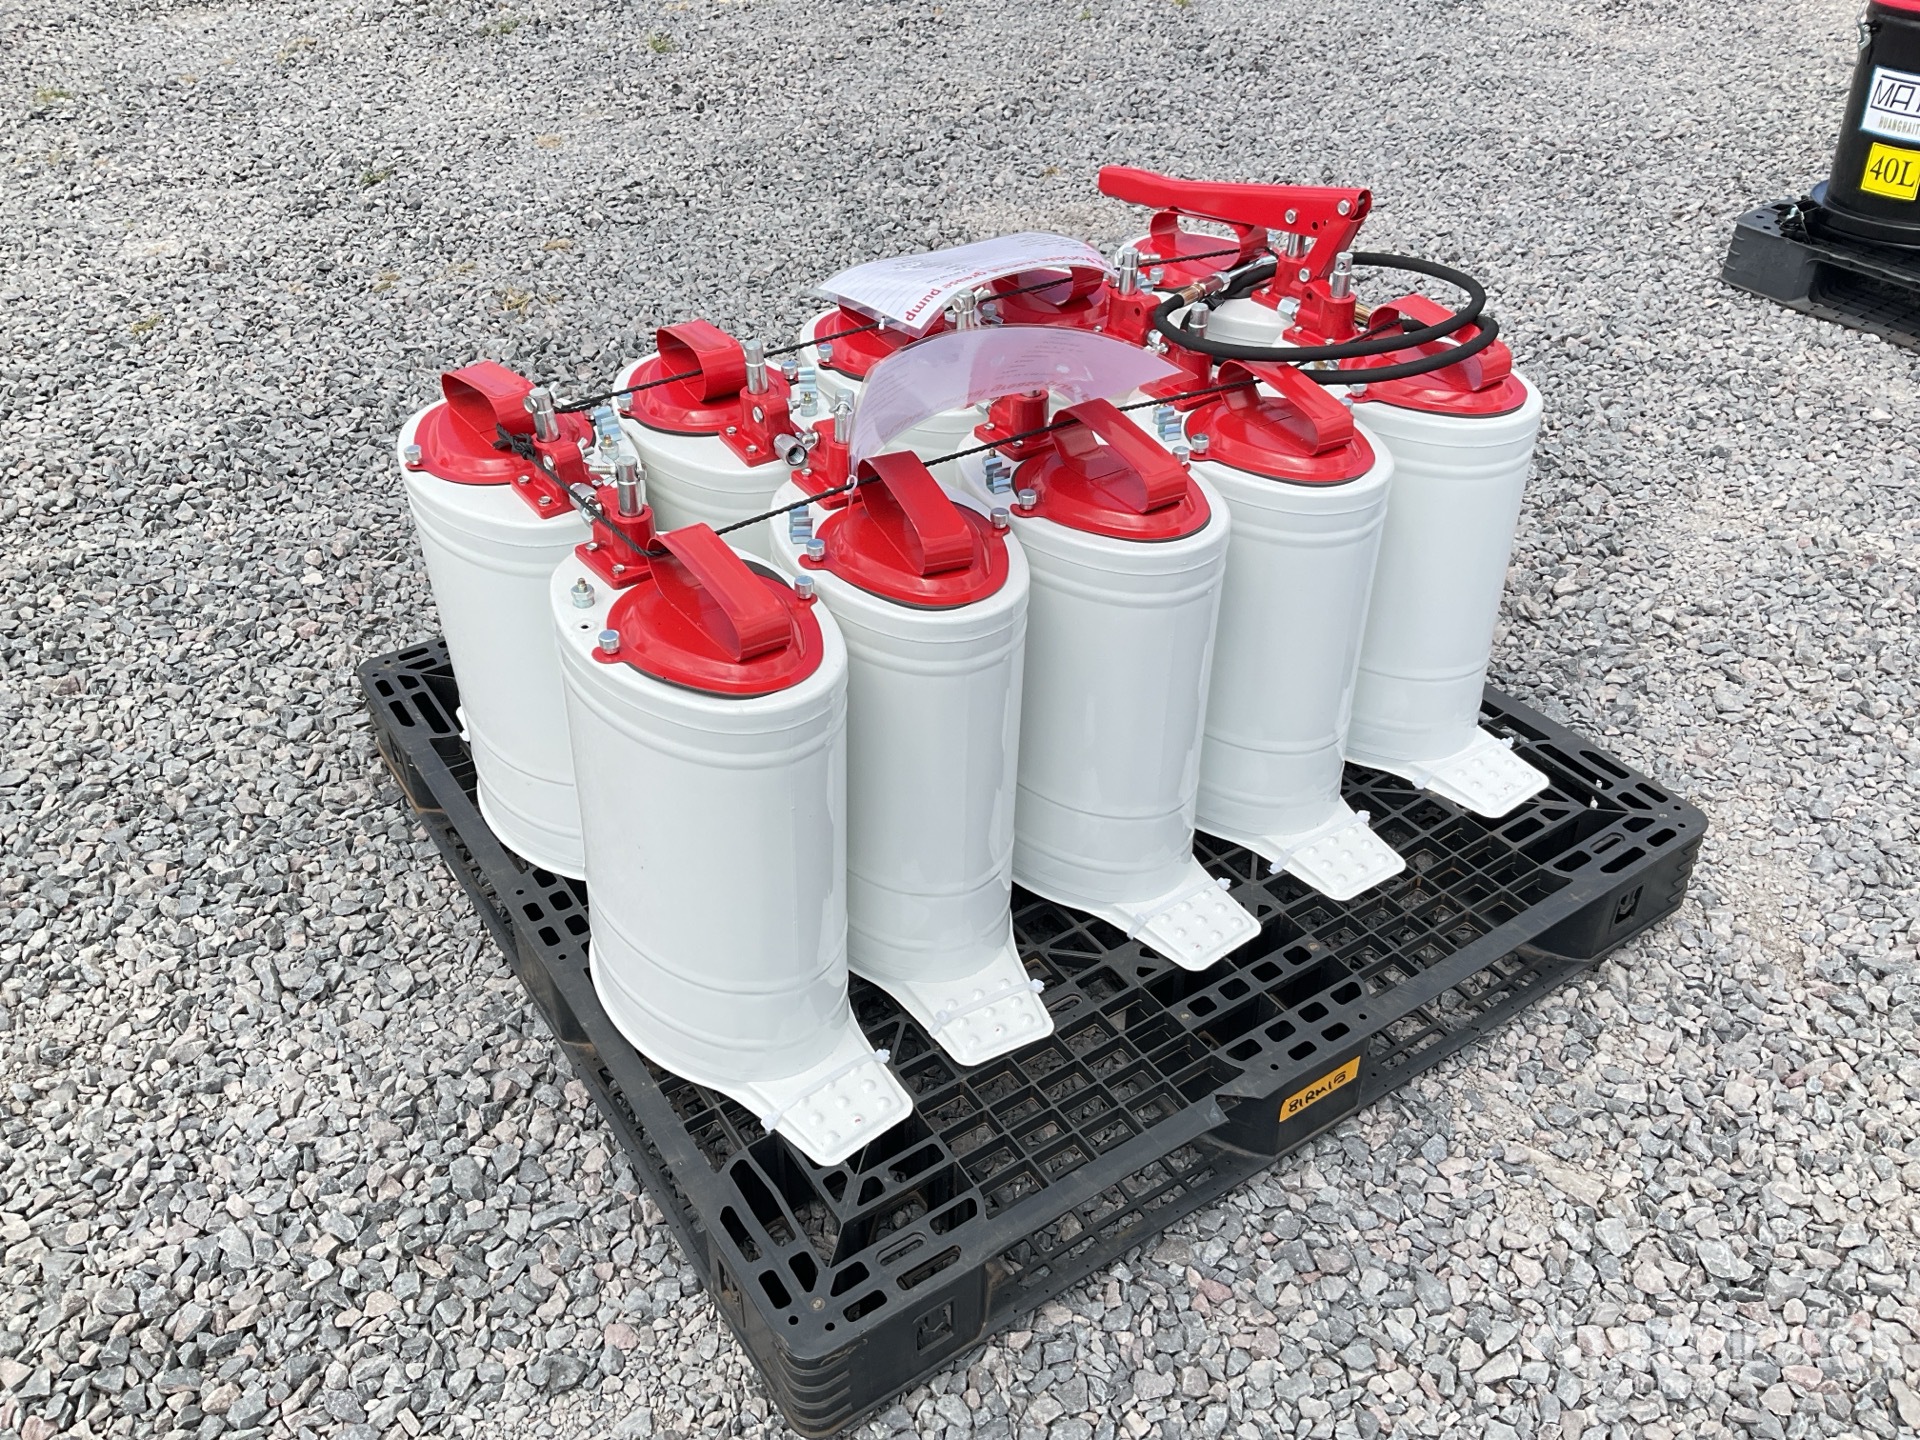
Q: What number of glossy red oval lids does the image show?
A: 10